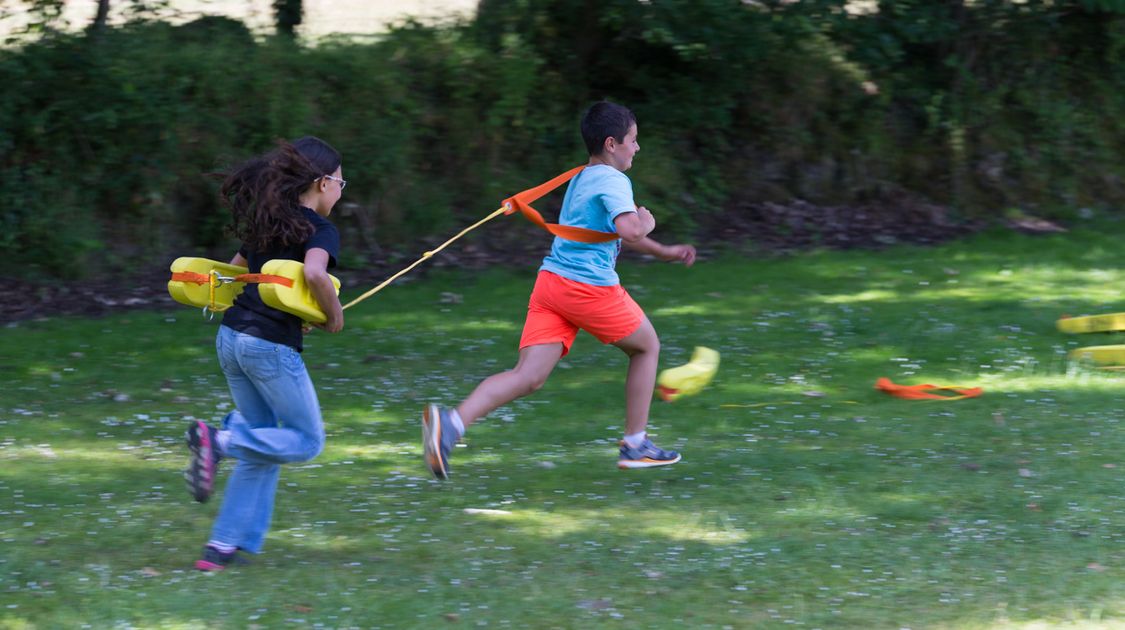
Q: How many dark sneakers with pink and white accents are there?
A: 2